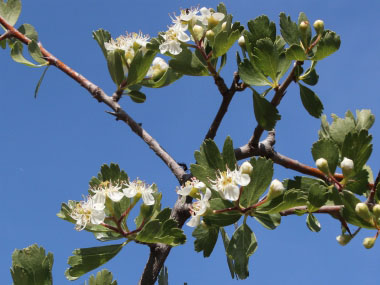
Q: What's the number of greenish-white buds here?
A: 14